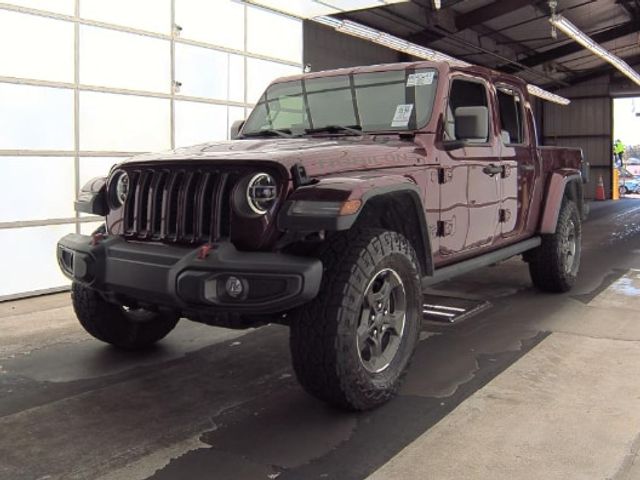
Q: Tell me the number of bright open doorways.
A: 1